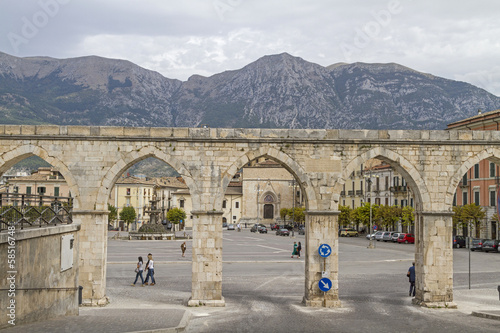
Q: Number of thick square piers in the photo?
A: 4